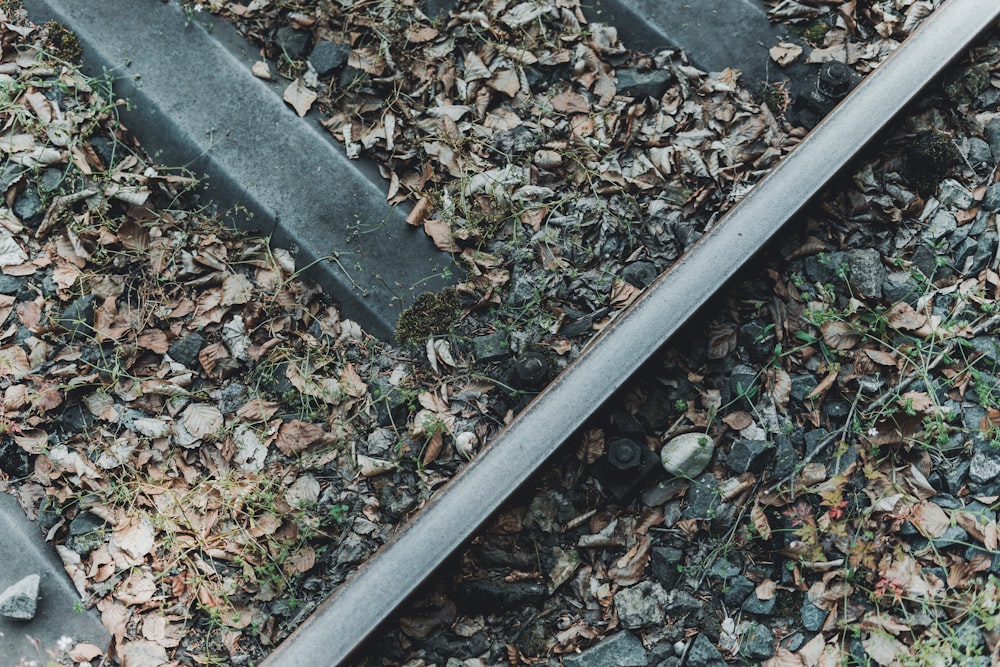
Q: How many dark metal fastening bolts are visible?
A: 3